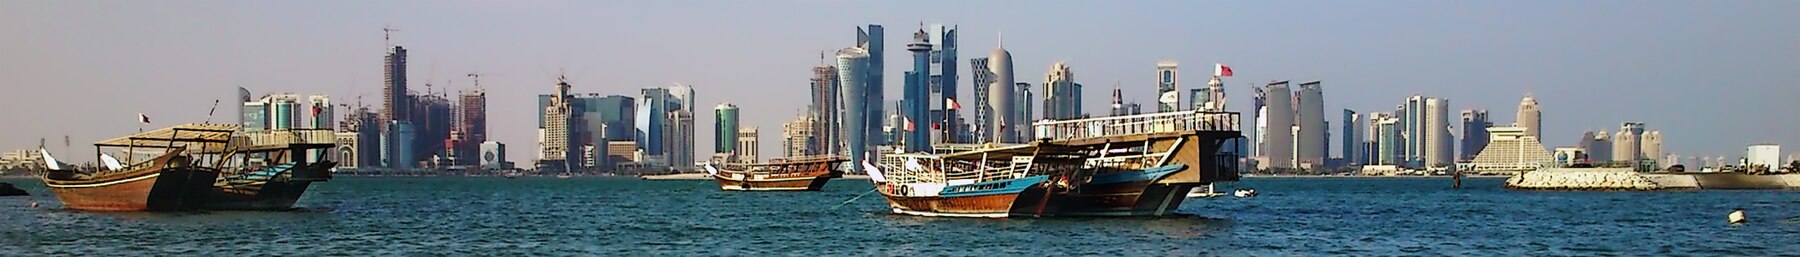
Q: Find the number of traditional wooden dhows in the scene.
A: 5